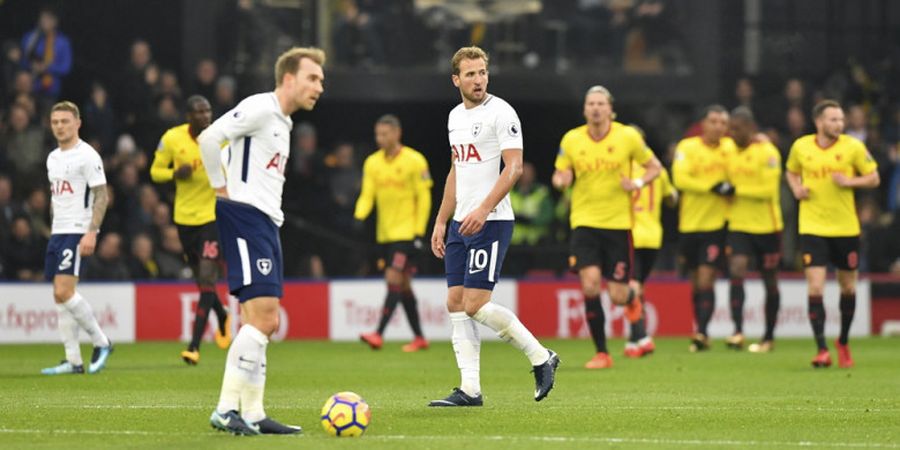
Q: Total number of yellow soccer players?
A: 7